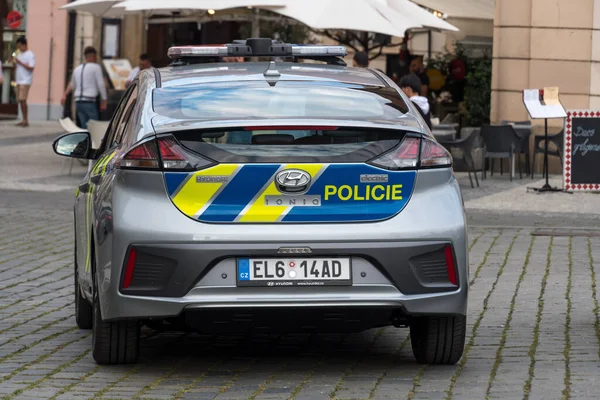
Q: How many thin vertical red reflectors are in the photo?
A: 2